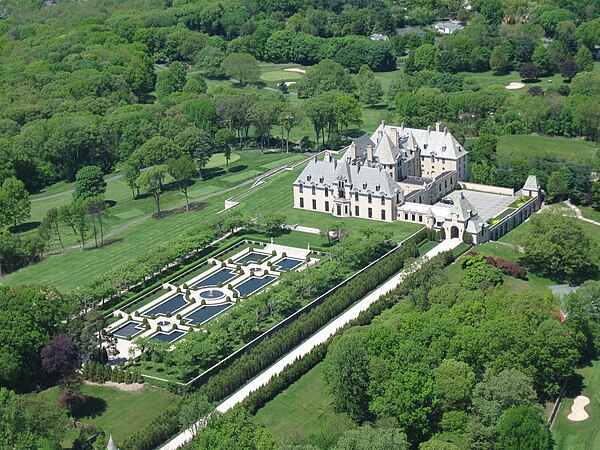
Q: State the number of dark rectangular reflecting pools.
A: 8